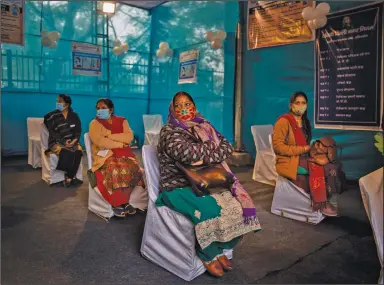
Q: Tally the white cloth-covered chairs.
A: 8